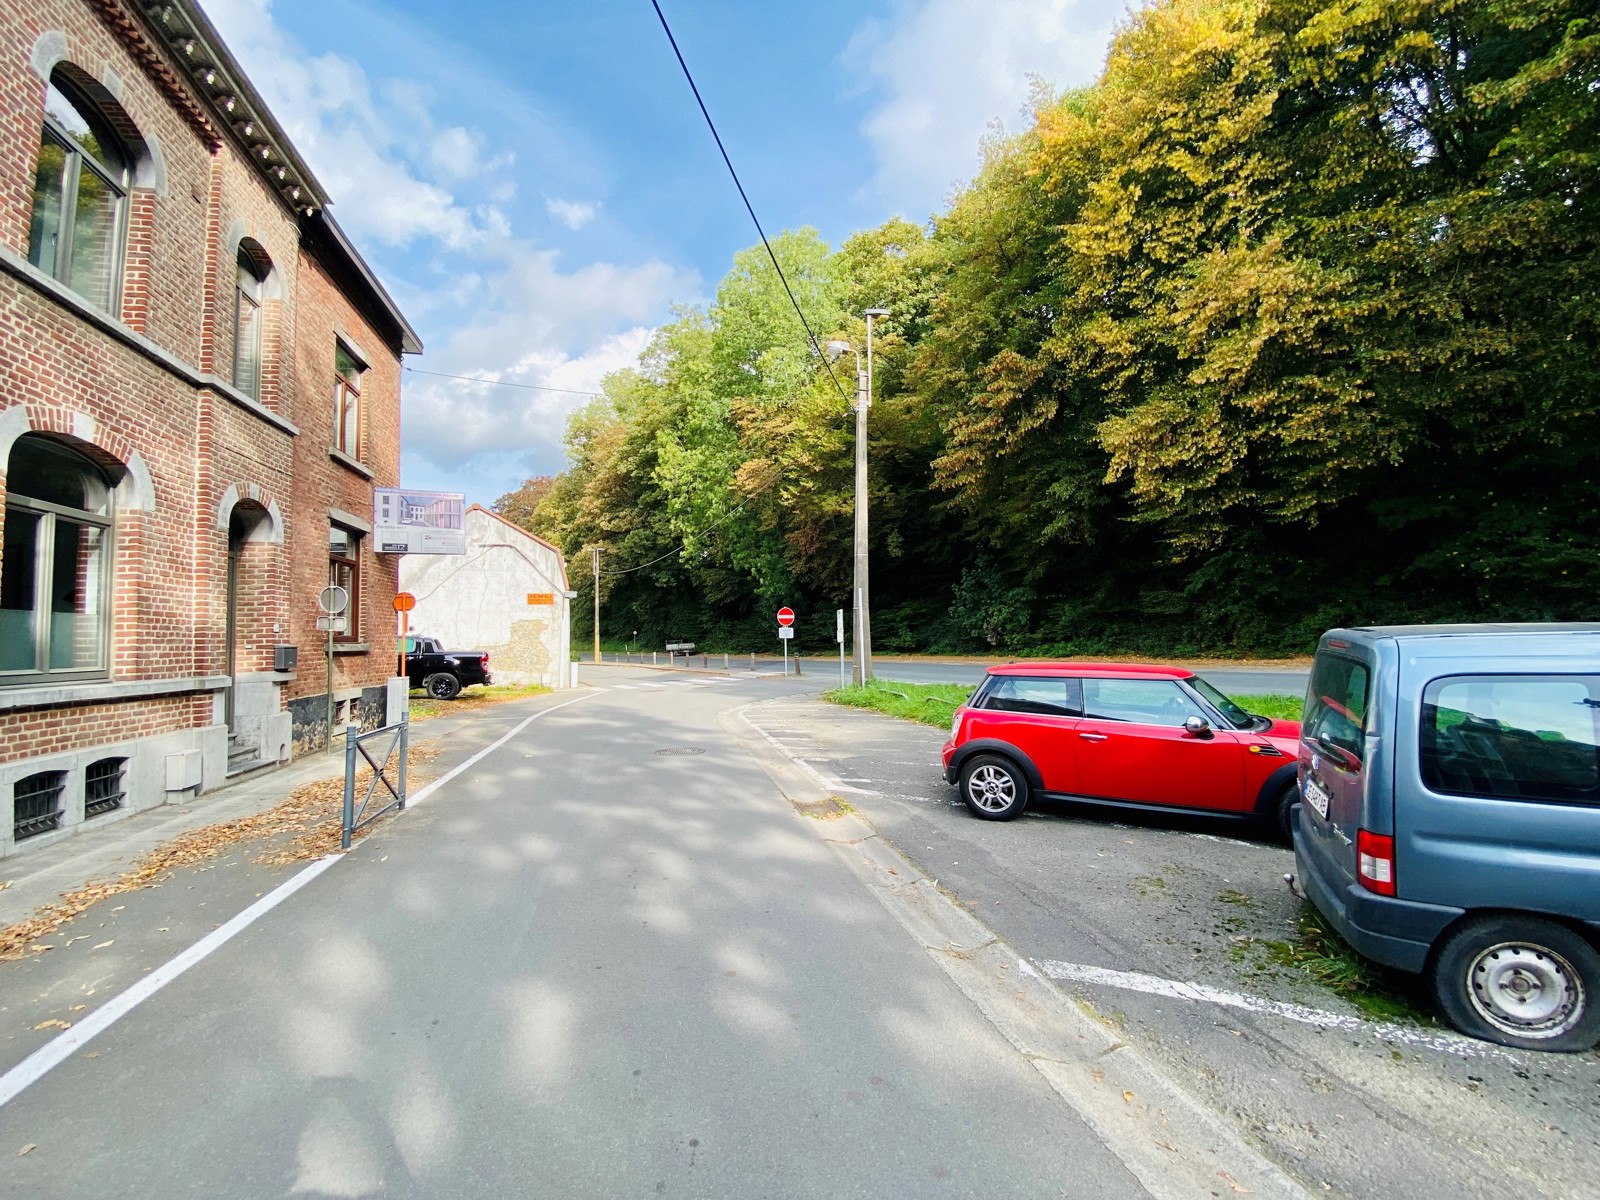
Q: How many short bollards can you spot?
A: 11